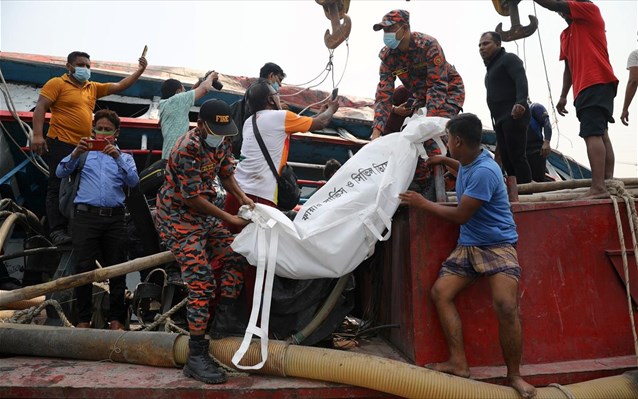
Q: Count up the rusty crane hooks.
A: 2